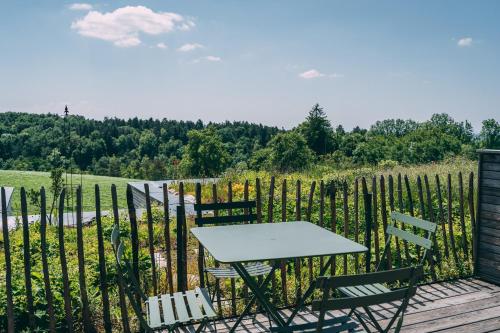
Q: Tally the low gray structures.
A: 2